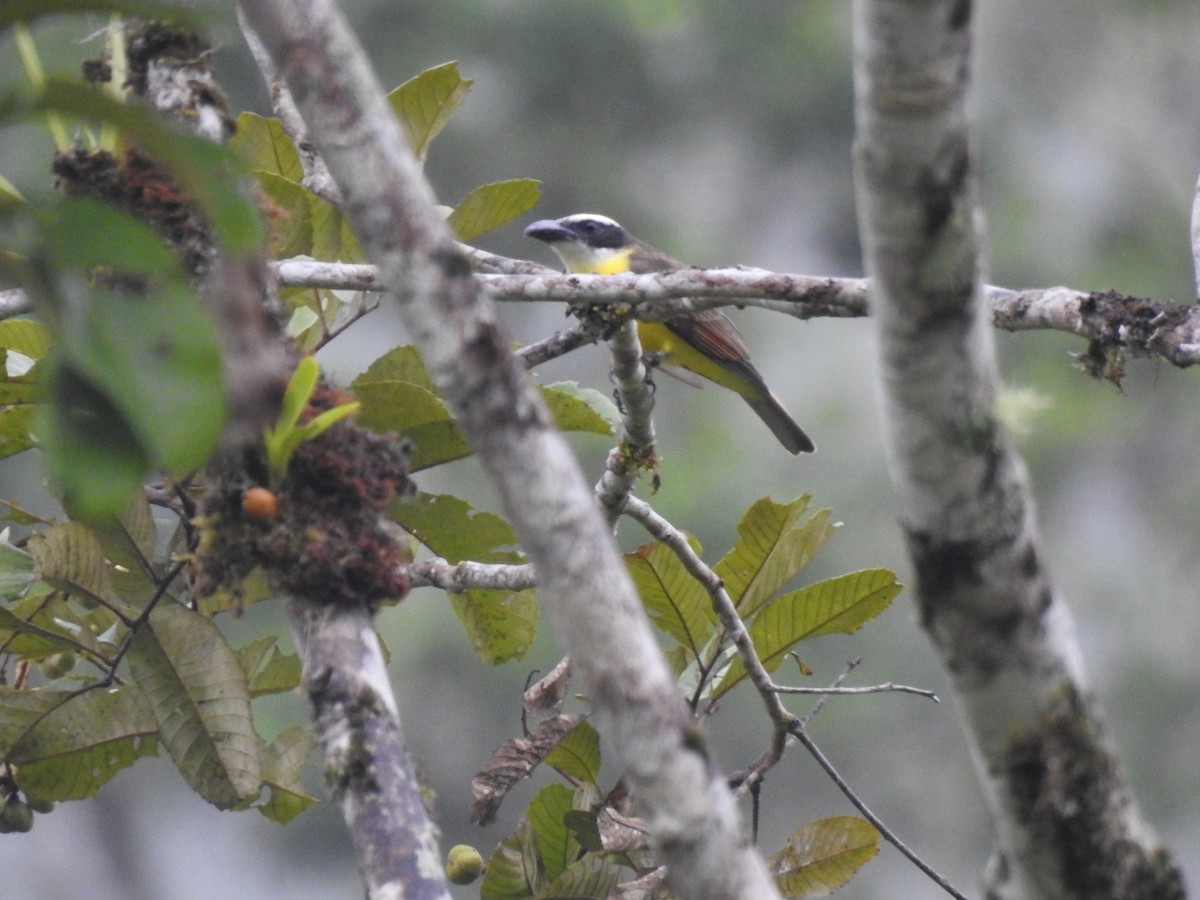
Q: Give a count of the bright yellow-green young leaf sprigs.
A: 1